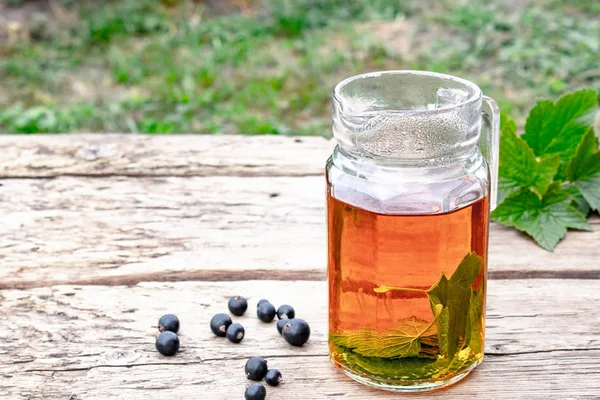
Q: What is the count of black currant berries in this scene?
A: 13